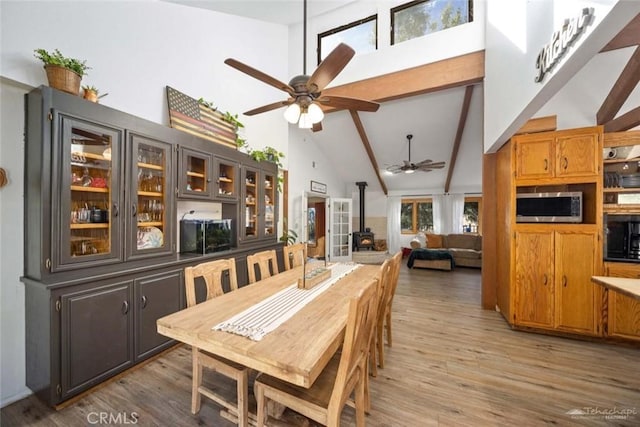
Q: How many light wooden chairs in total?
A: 6